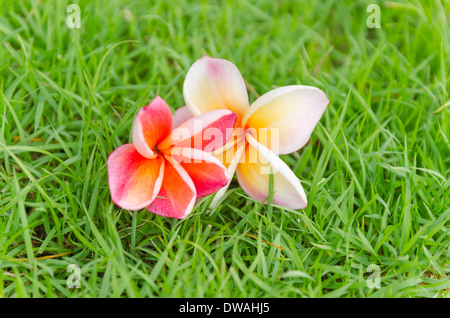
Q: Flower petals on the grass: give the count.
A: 10